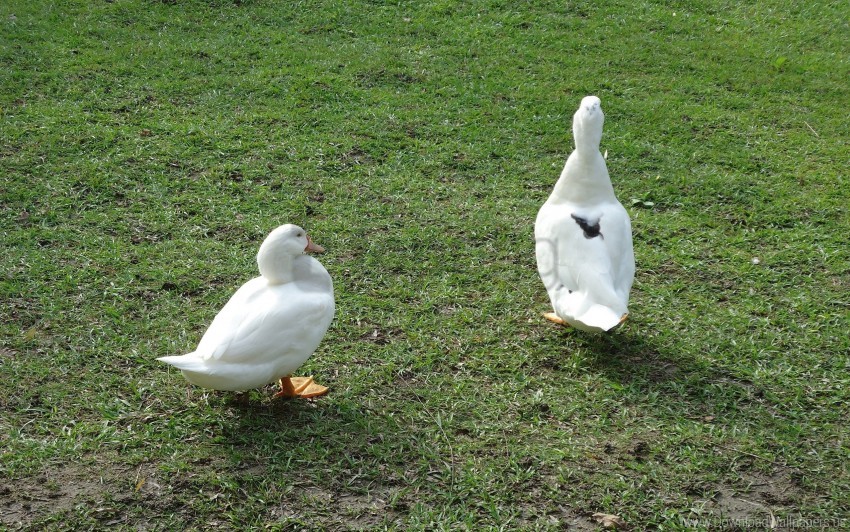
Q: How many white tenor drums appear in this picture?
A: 0